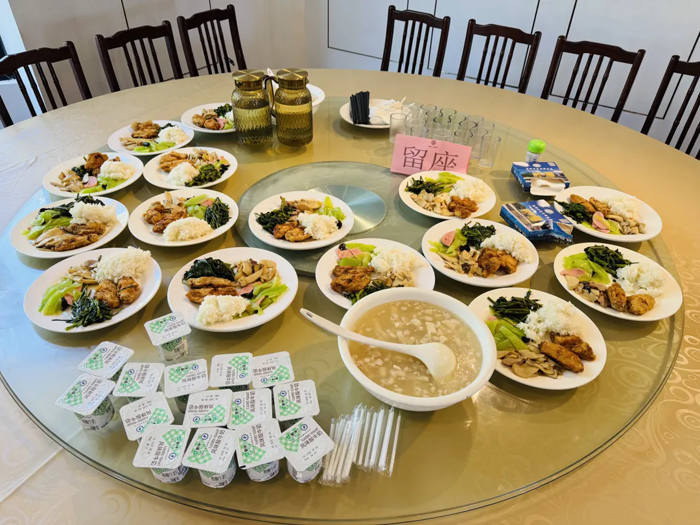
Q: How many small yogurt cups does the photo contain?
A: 15